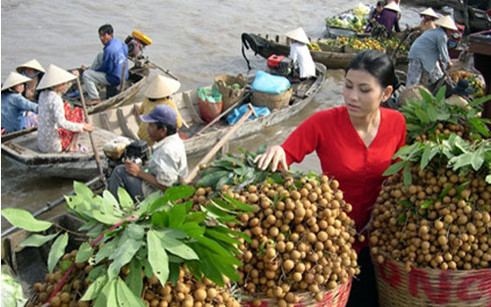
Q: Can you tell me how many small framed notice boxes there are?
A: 0